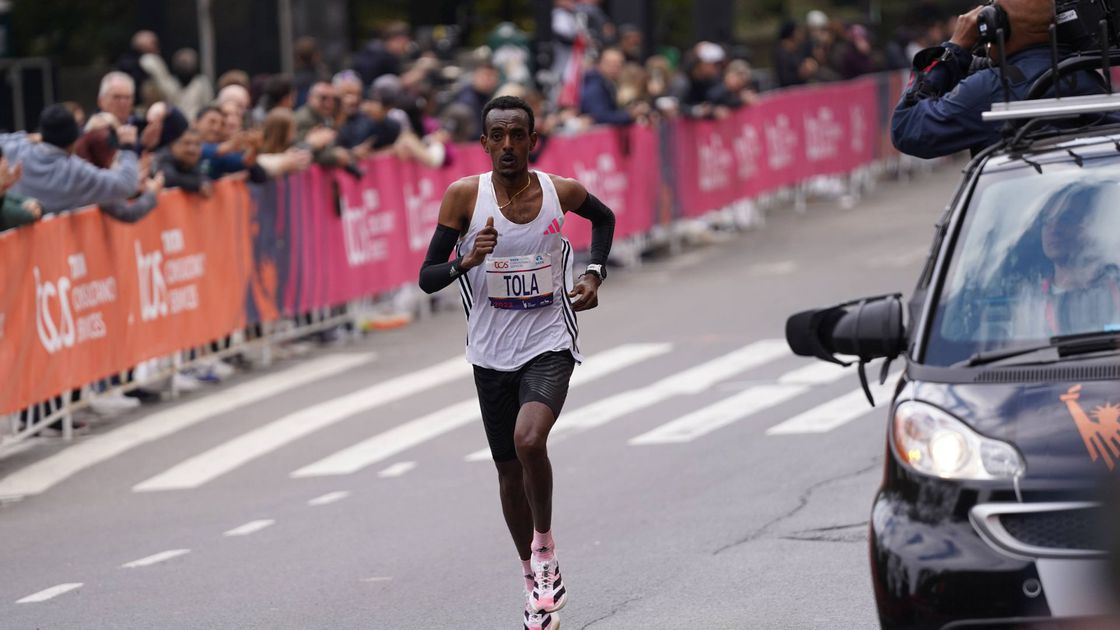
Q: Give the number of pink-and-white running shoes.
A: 2